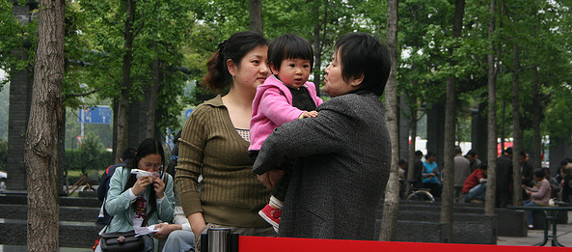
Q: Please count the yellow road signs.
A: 0